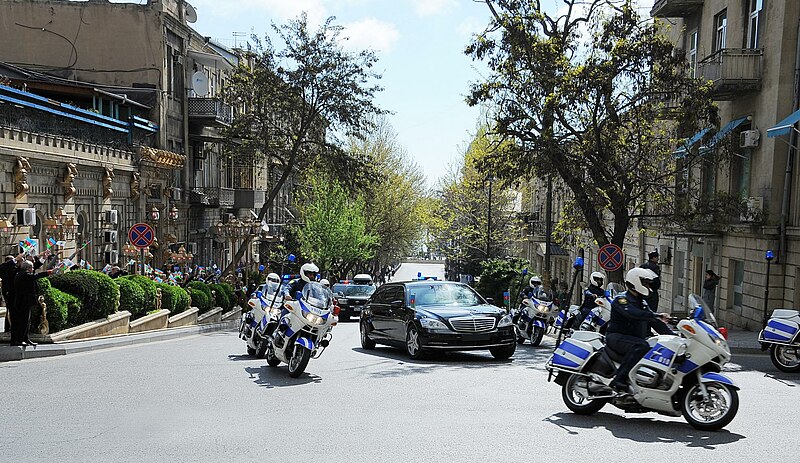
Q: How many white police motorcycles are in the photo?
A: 6